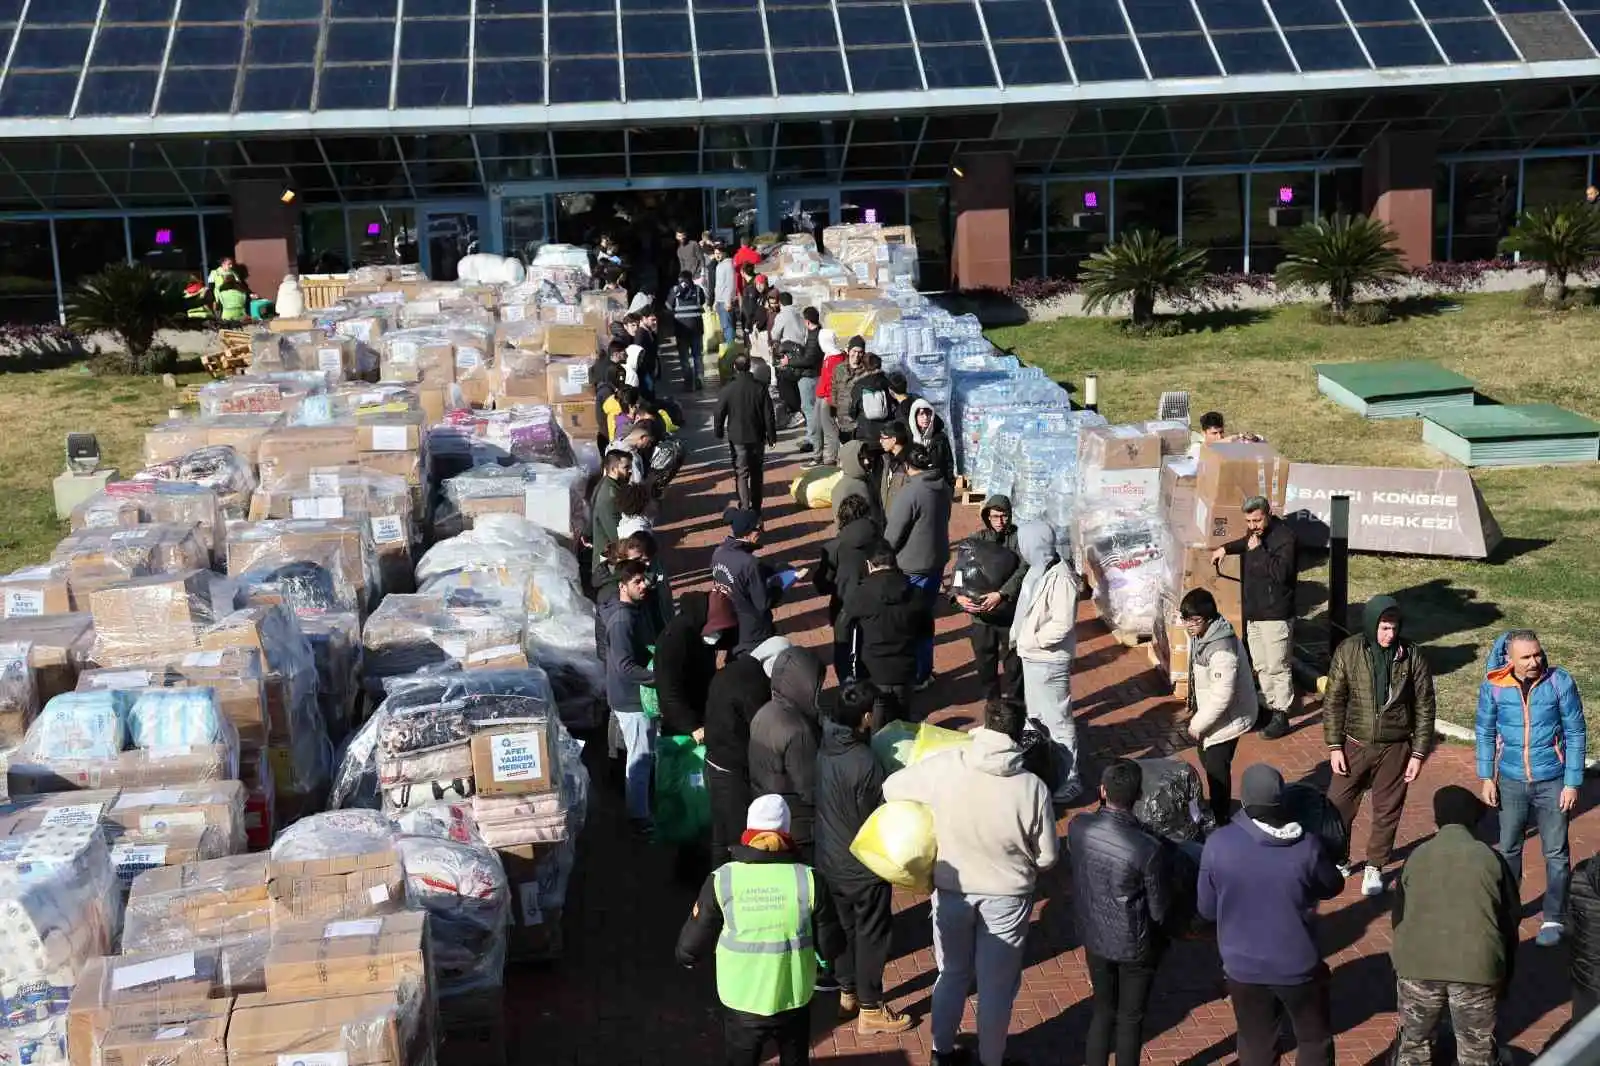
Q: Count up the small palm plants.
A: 4